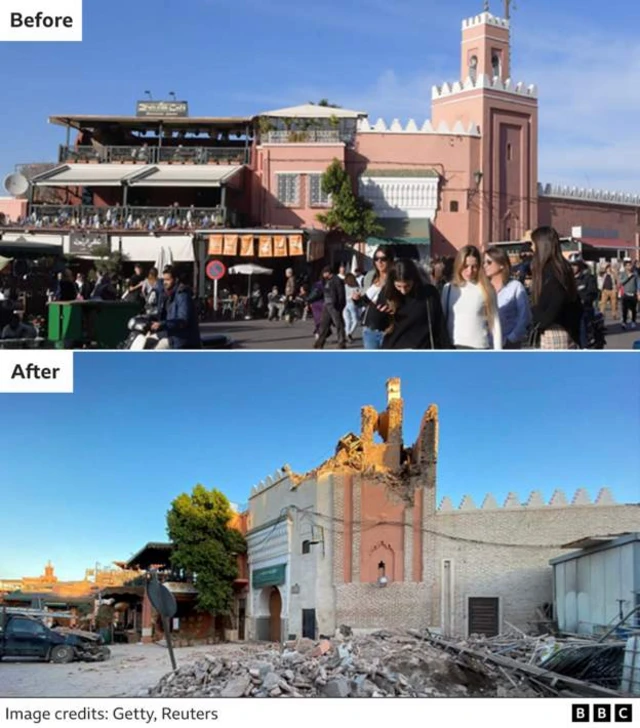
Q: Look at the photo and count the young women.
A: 5